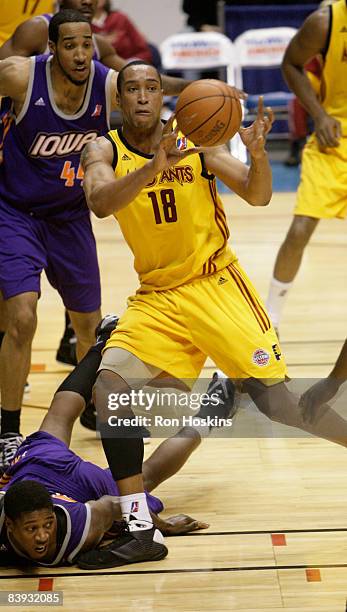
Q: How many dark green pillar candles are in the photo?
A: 0